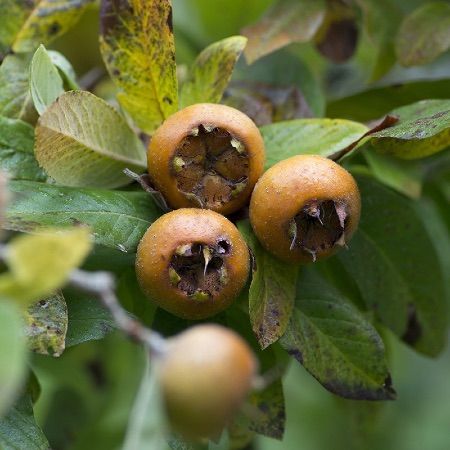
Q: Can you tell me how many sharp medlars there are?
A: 3